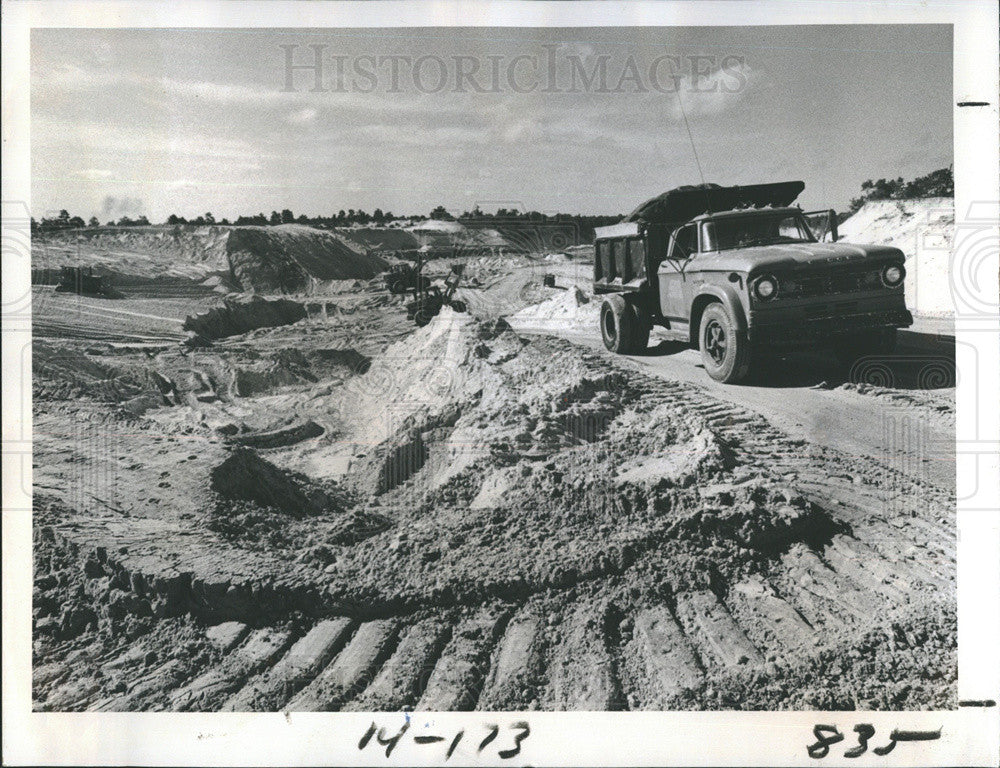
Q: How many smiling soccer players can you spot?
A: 0